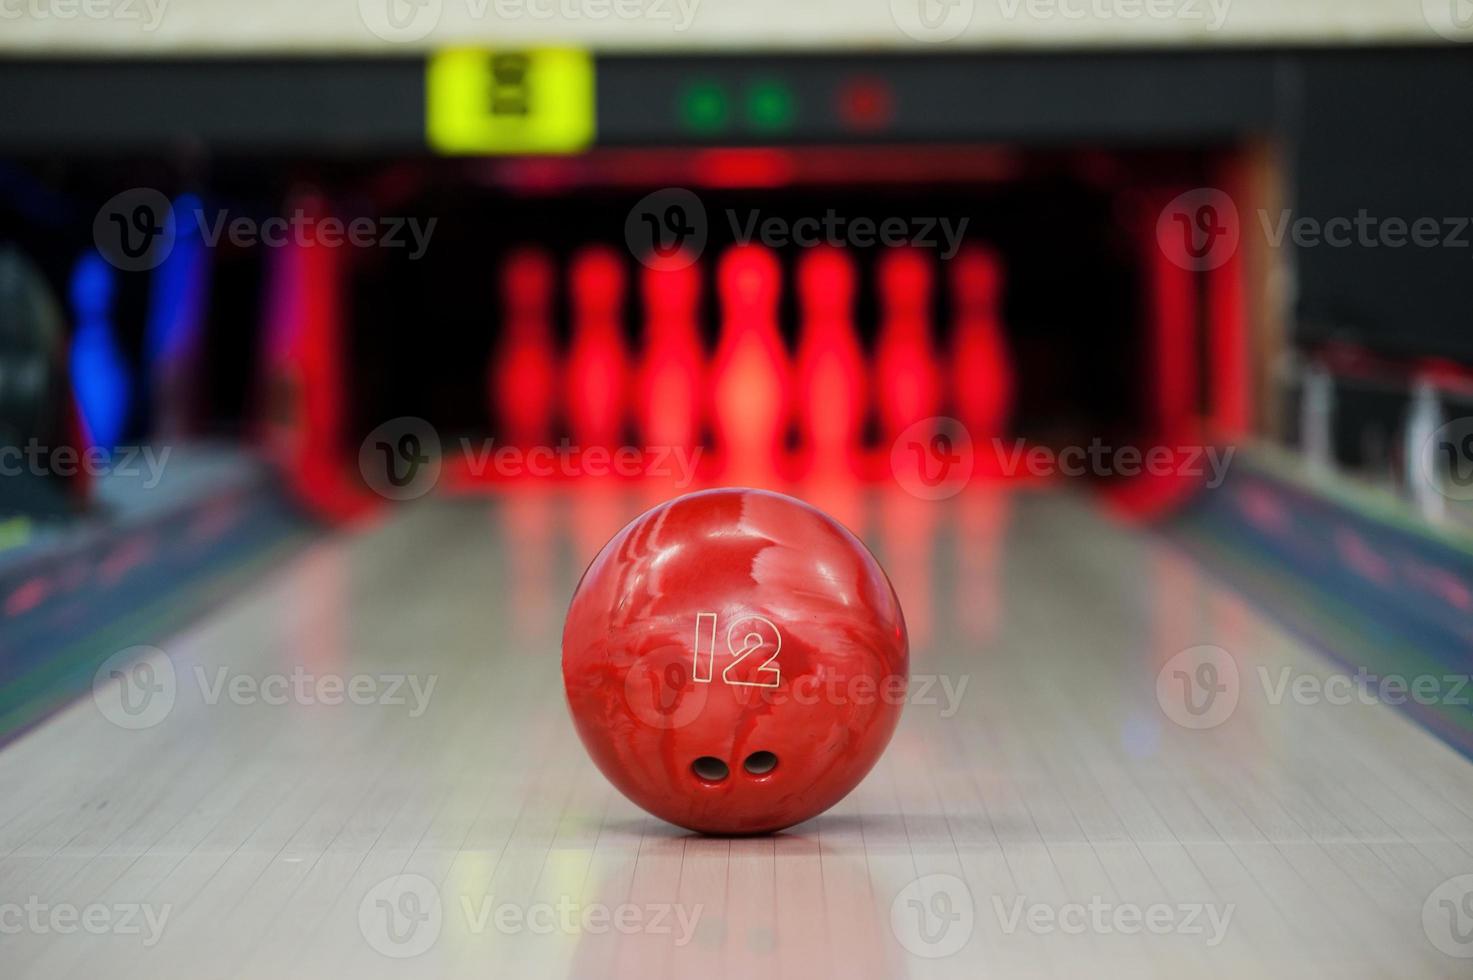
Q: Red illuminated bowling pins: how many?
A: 7